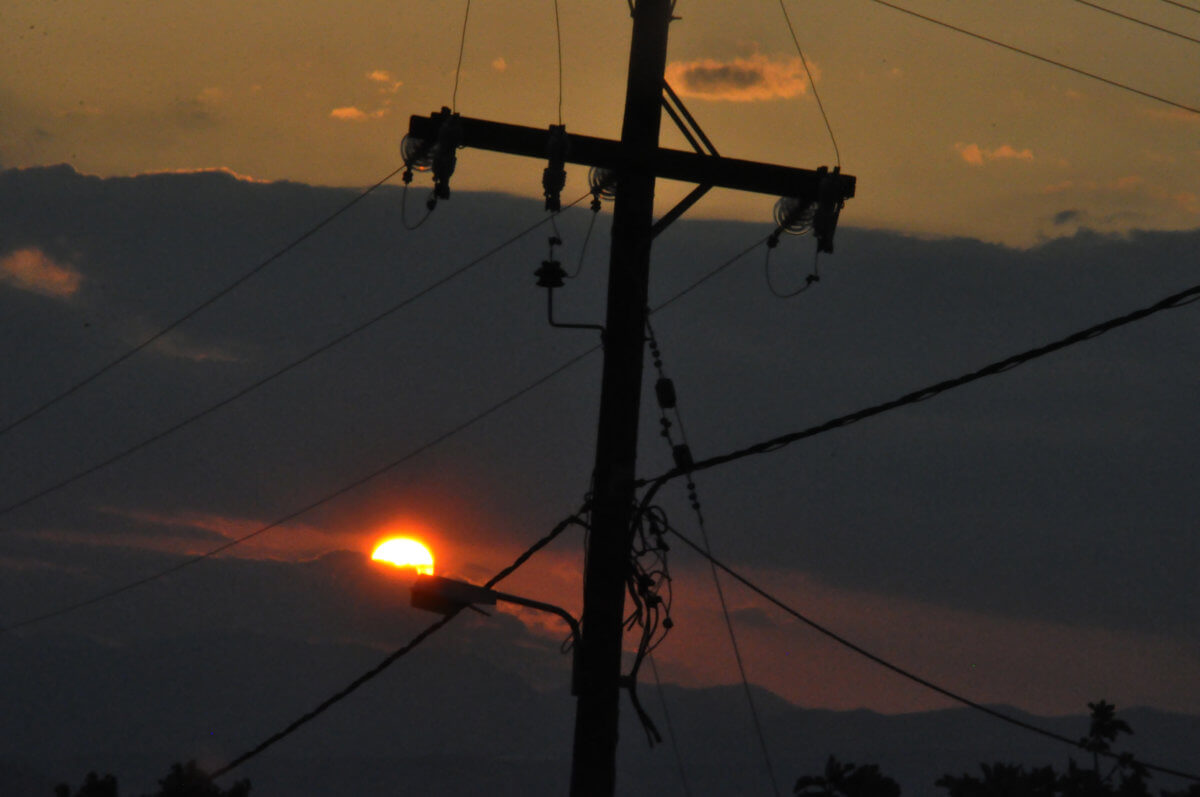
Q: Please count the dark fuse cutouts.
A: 3